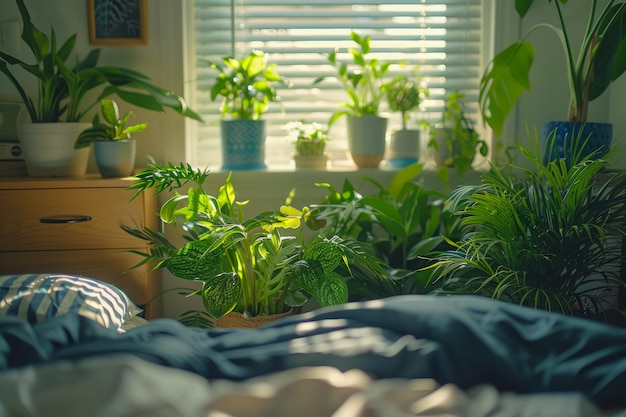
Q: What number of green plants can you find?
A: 11